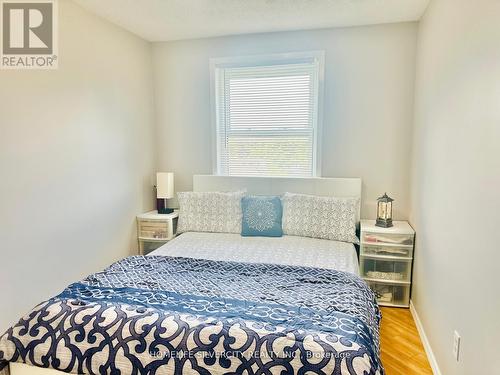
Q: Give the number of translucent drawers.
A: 6